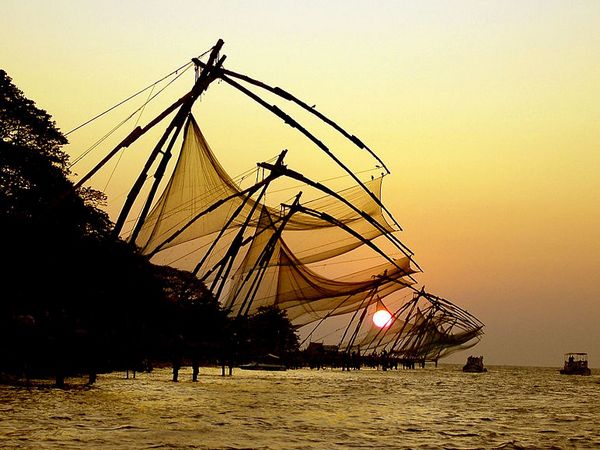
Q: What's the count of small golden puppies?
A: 0